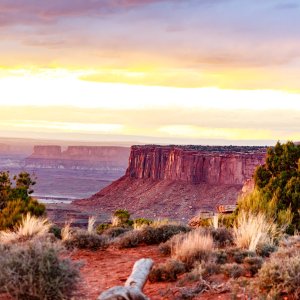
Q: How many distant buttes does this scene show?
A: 2